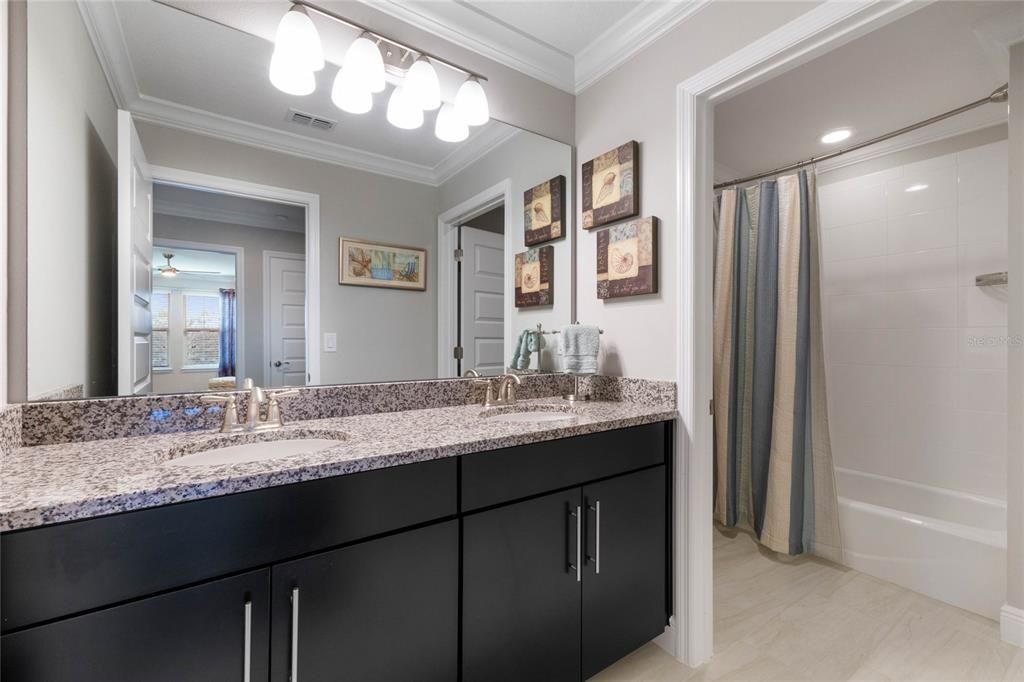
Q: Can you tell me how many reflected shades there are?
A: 4